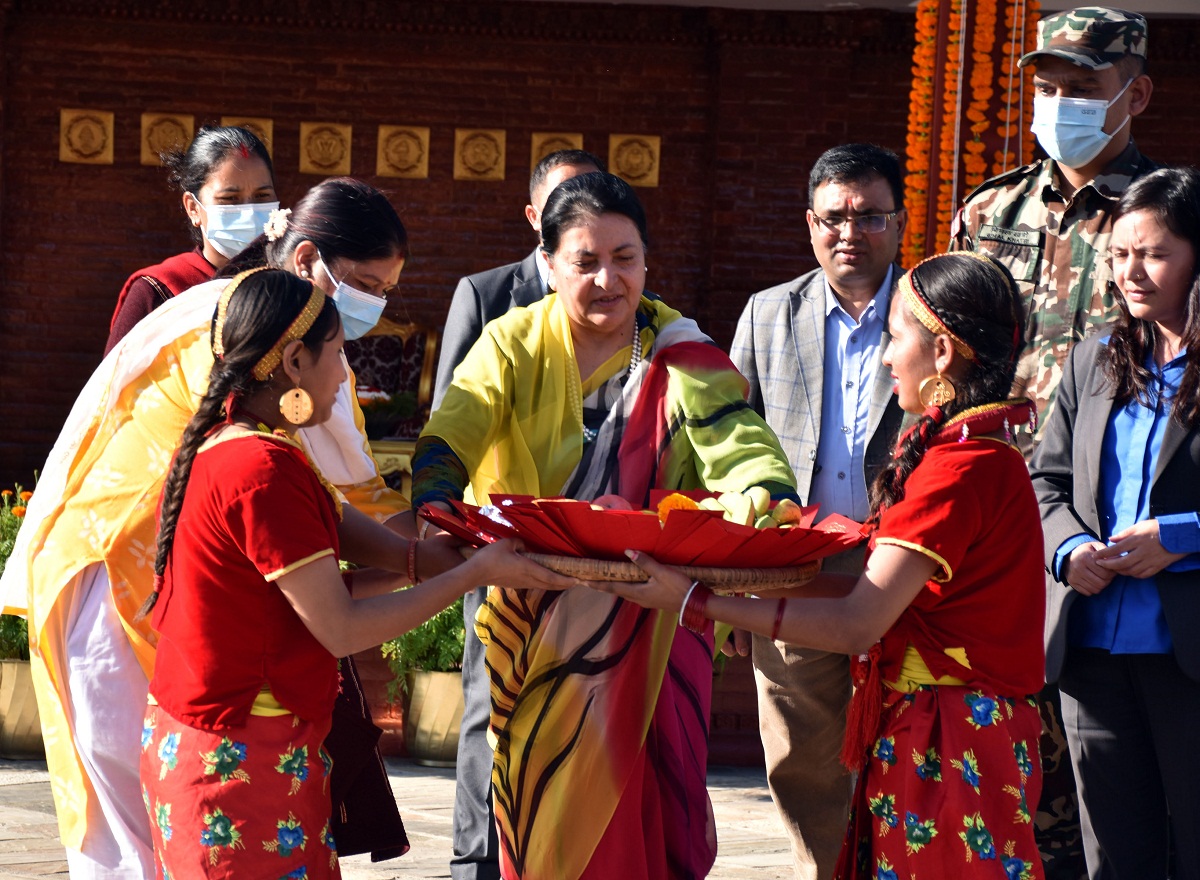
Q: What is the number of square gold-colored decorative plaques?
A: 8